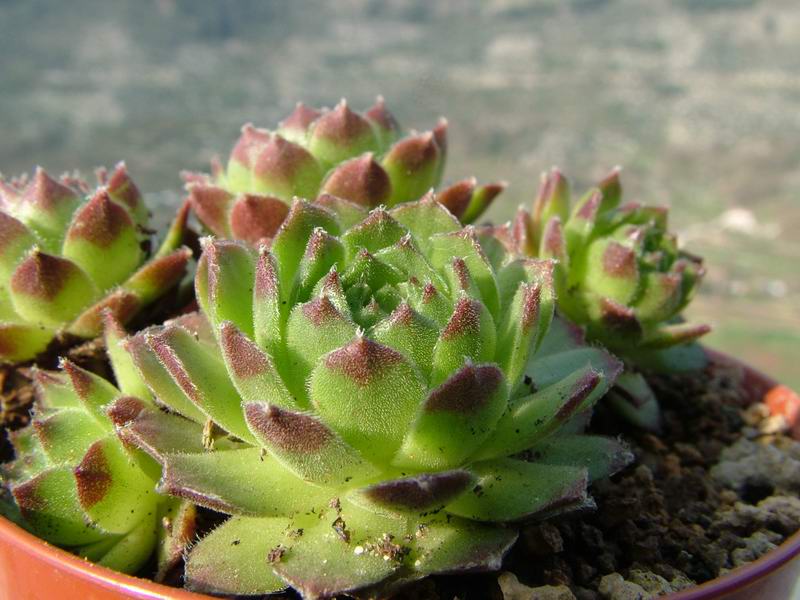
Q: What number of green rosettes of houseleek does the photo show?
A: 5